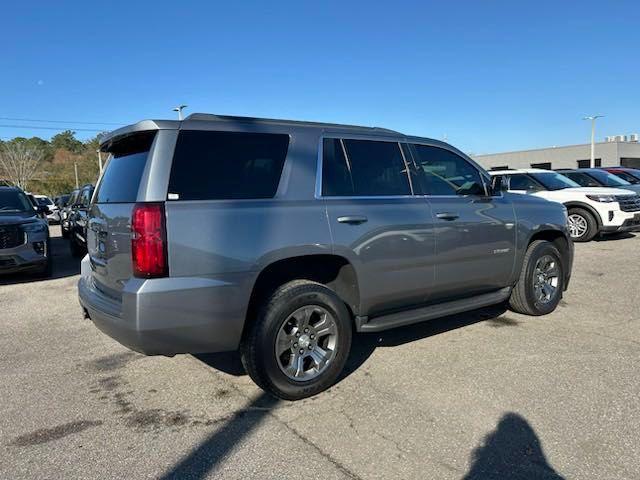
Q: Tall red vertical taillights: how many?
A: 1